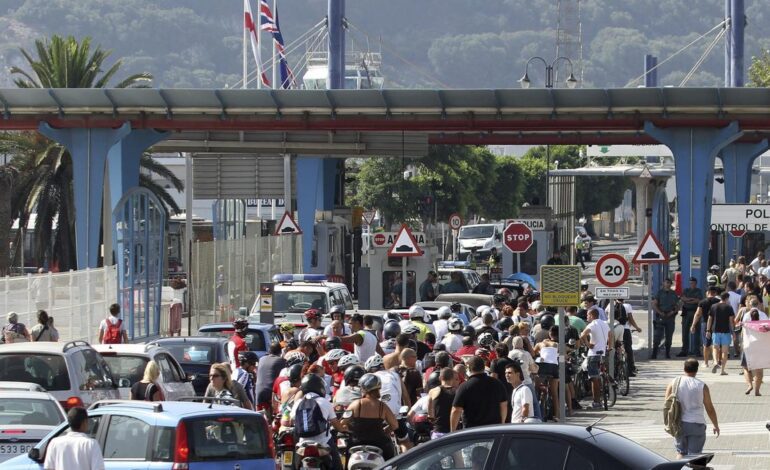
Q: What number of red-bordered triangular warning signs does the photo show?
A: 3